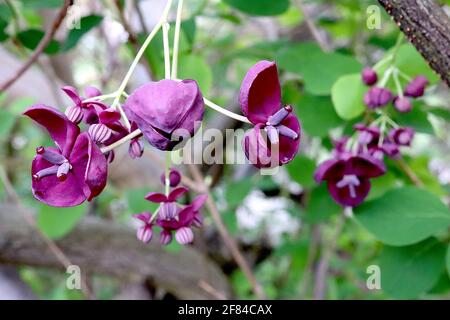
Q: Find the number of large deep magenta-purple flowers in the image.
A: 4